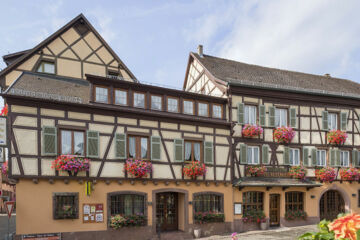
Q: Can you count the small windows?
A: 8